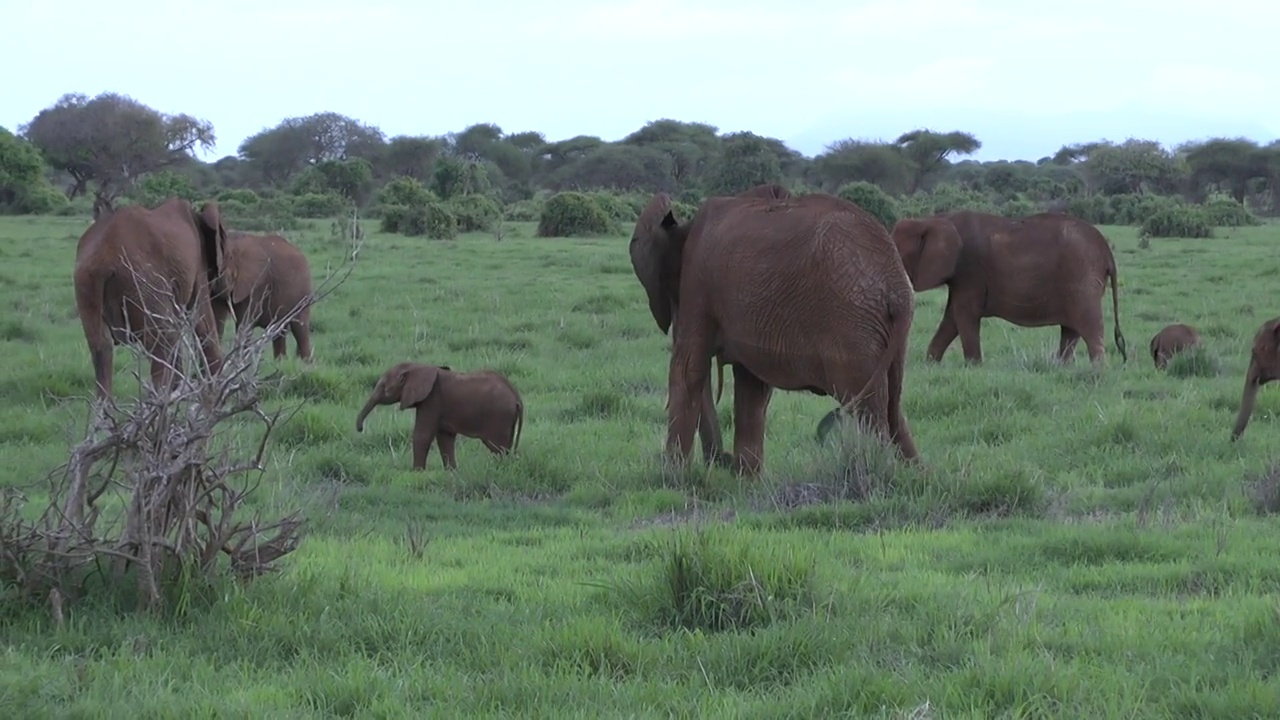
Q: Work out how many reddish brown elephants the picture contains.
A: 7